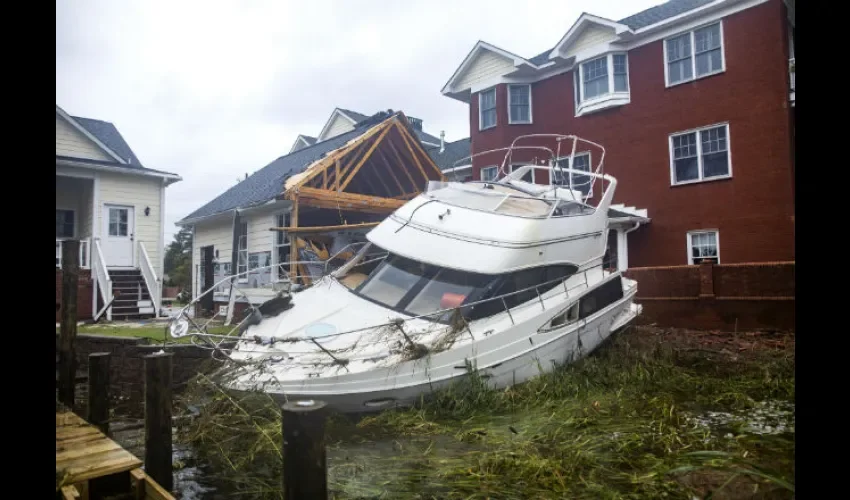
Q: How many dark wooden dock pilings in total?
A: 4